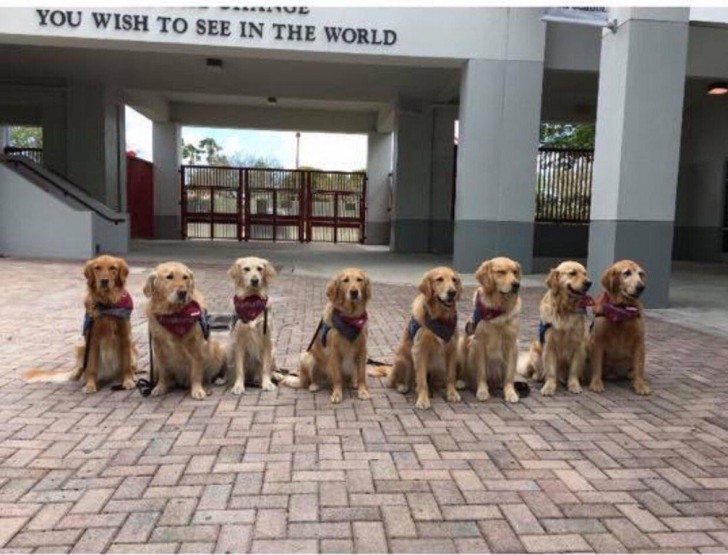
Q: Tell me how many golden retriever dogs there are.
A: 8